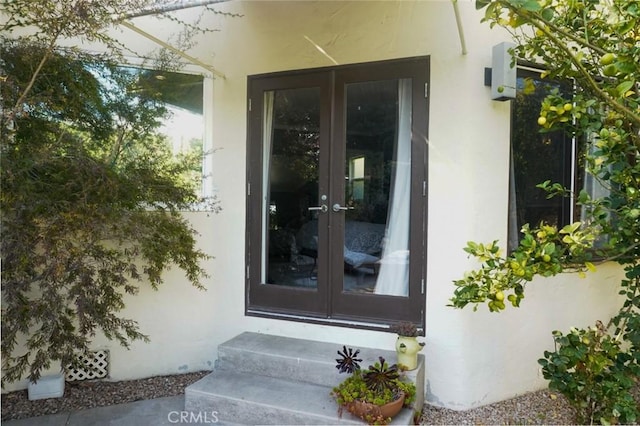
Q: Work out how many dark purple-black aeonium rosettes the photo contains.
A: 2